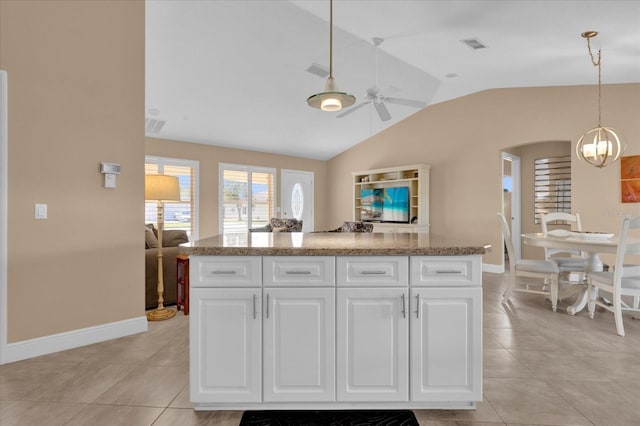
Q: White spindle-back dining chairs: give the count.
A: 3